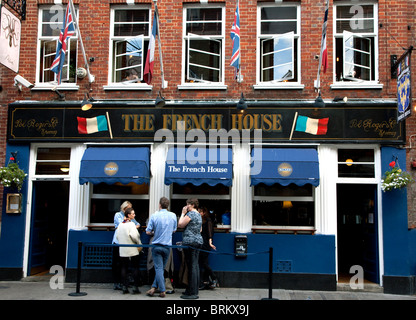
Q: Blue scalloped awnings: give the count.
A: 3